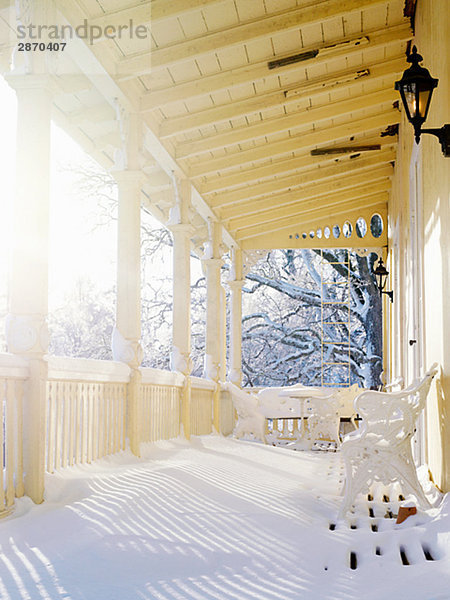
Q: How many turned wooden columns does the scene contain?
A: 5